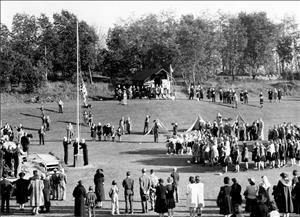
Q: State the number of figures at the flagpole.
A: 3